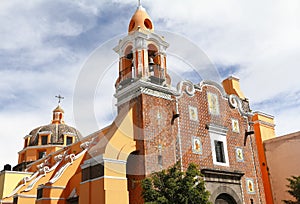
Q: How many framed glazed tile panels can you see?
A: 6